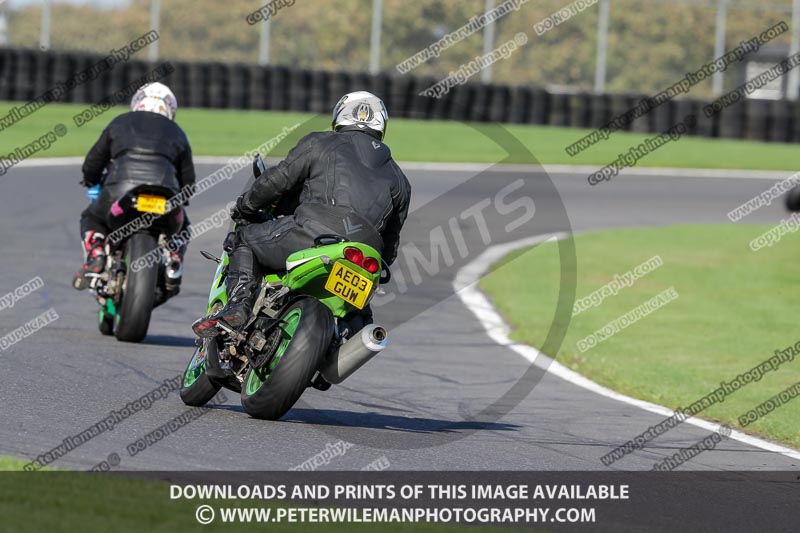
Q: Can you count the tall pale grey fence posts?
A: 8